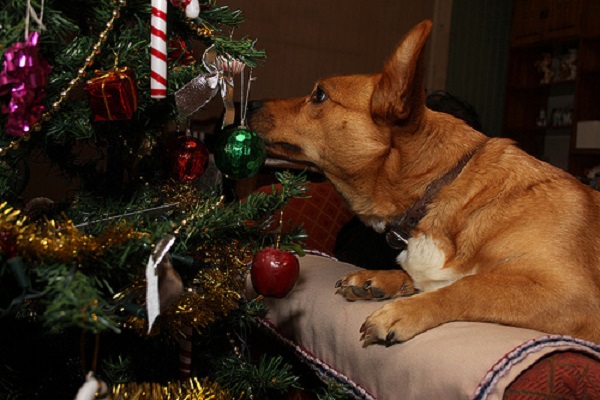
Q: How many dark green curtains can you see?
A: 1